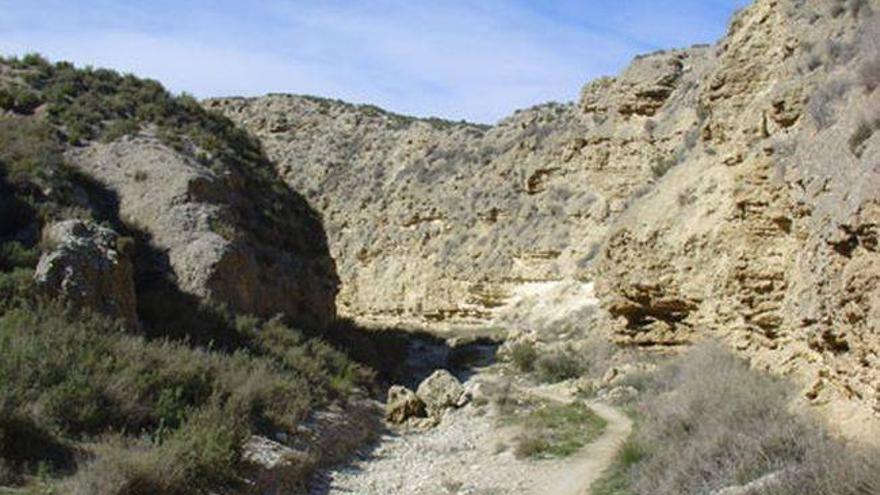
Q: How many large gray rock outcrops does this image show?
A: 2